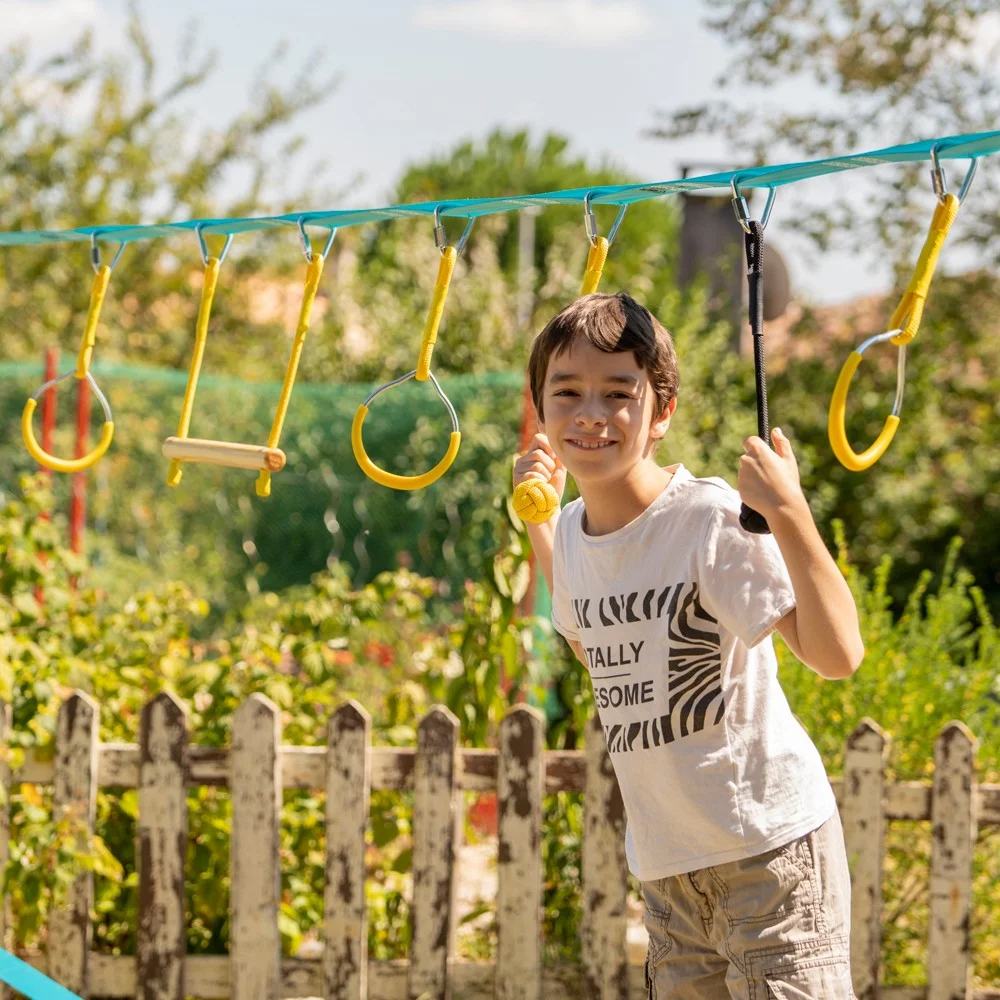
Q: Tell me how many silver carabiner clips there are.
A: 7